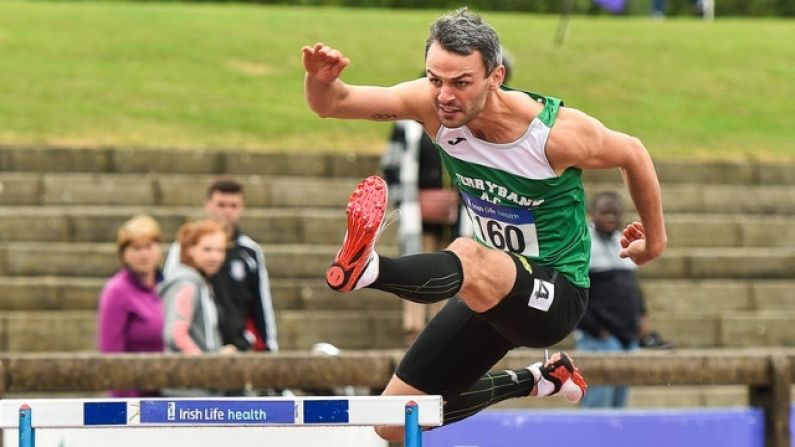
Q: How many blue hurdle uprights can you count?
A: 2